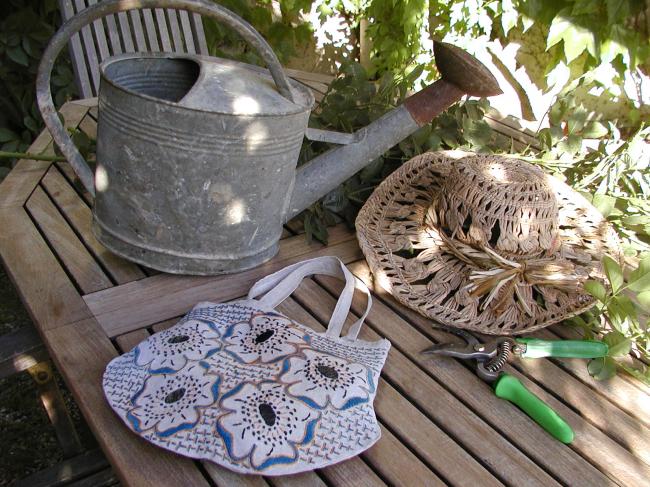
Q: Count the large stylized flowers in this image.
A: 5